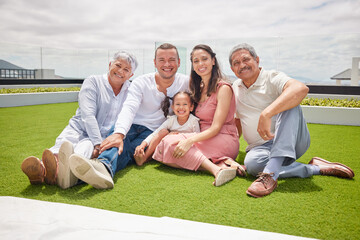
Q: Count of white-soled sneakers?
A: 2